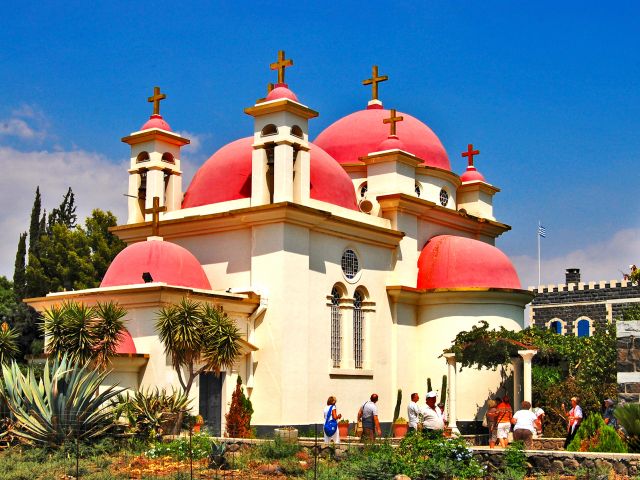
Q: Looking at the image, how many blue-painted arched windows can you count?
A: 2